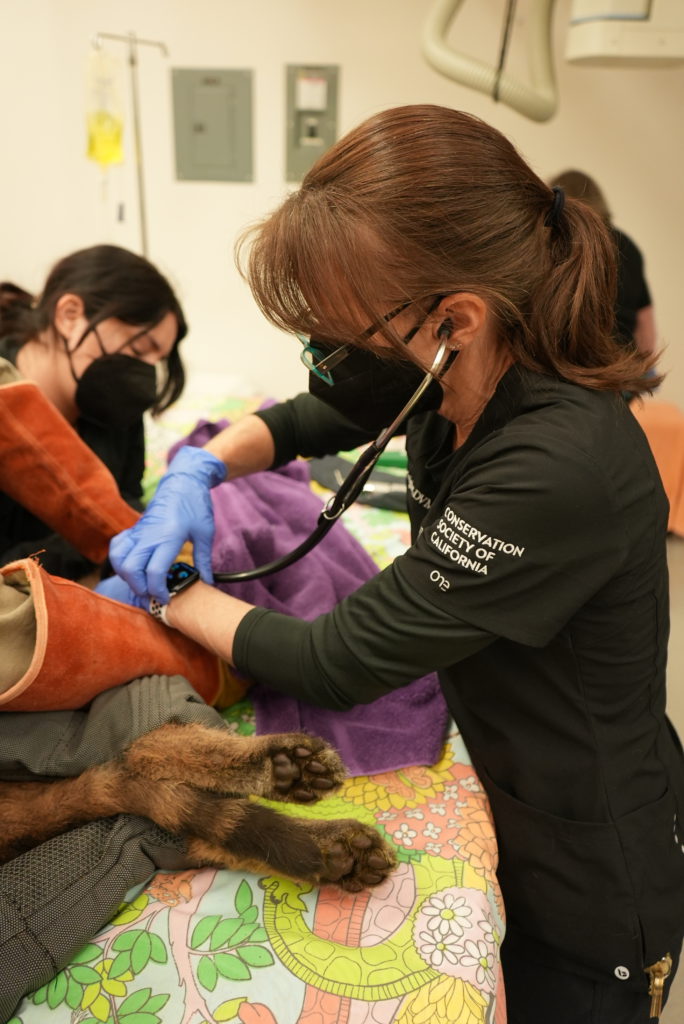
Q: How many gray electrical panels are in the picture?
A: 2